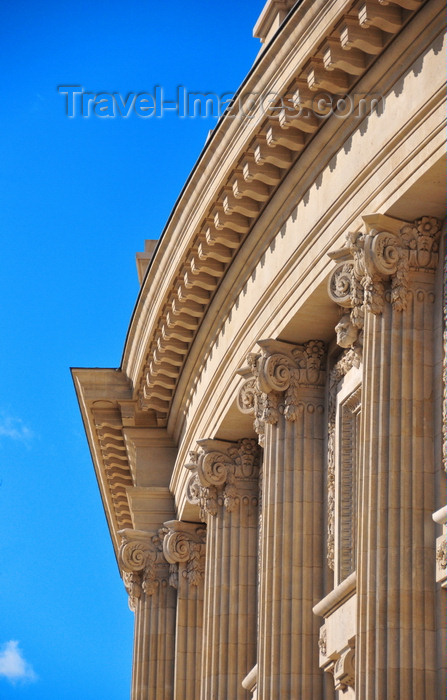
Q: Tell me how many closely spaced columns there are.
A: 5